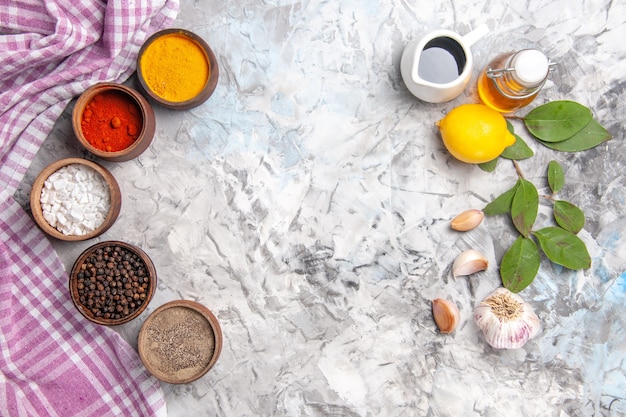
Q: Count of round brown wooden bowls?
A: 5